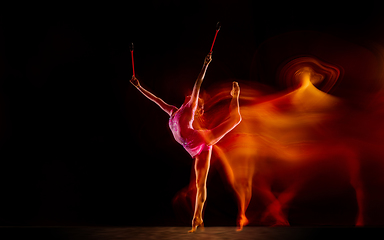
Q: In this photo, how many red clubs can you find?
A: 2